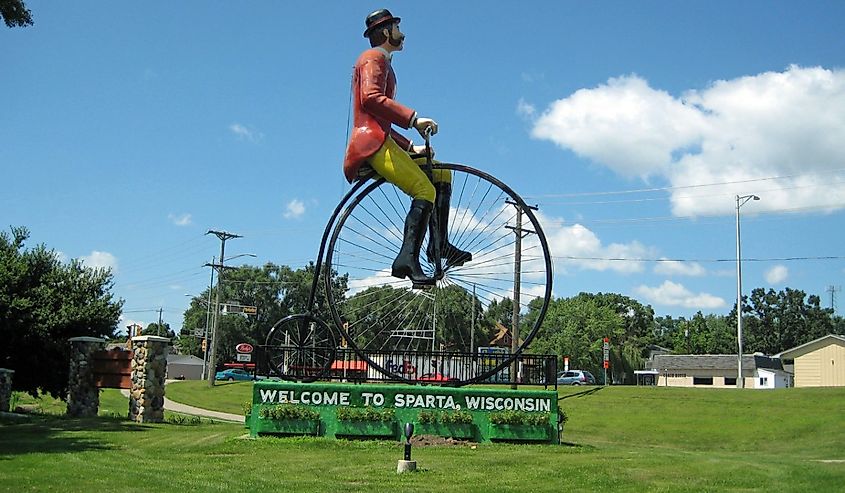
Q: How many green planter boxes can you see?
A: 4